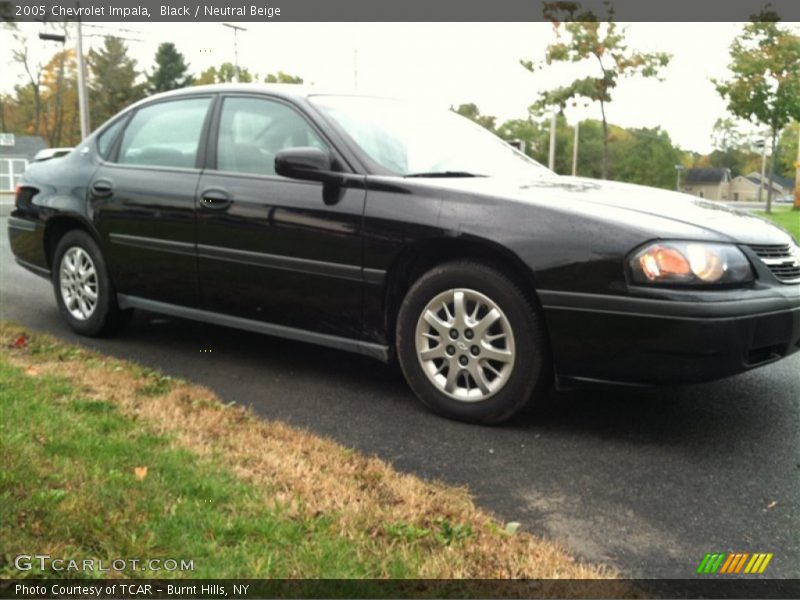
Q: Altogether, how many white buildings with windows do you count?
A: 1